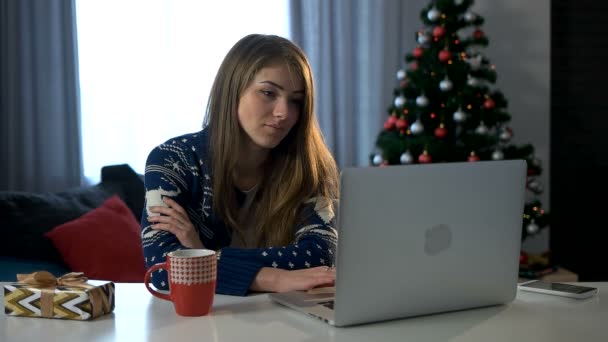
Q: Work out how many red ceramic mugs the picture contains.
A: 1